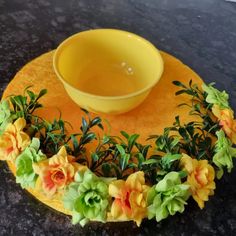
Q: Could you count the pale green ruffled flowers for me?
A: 6